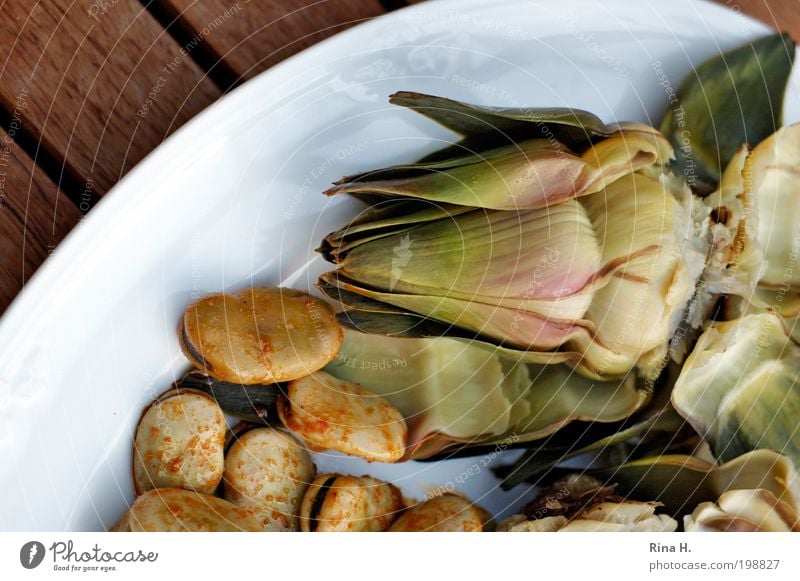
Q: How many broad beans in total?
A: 7